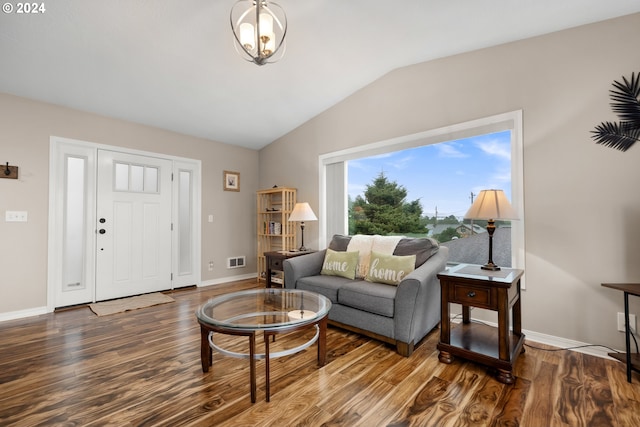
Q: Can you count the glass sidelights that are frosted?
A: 2